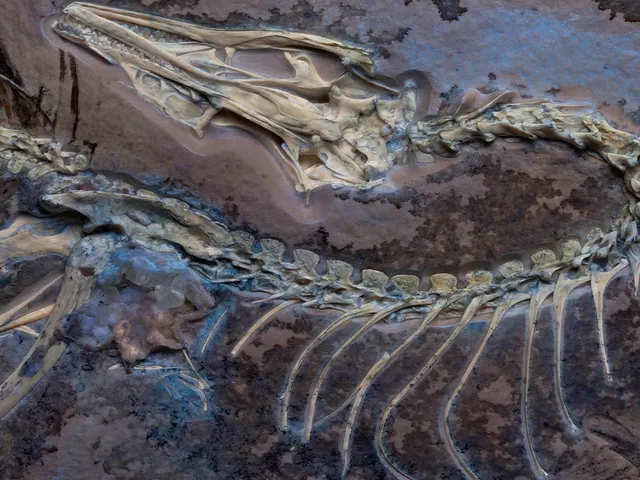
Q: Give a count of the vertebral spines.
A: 12